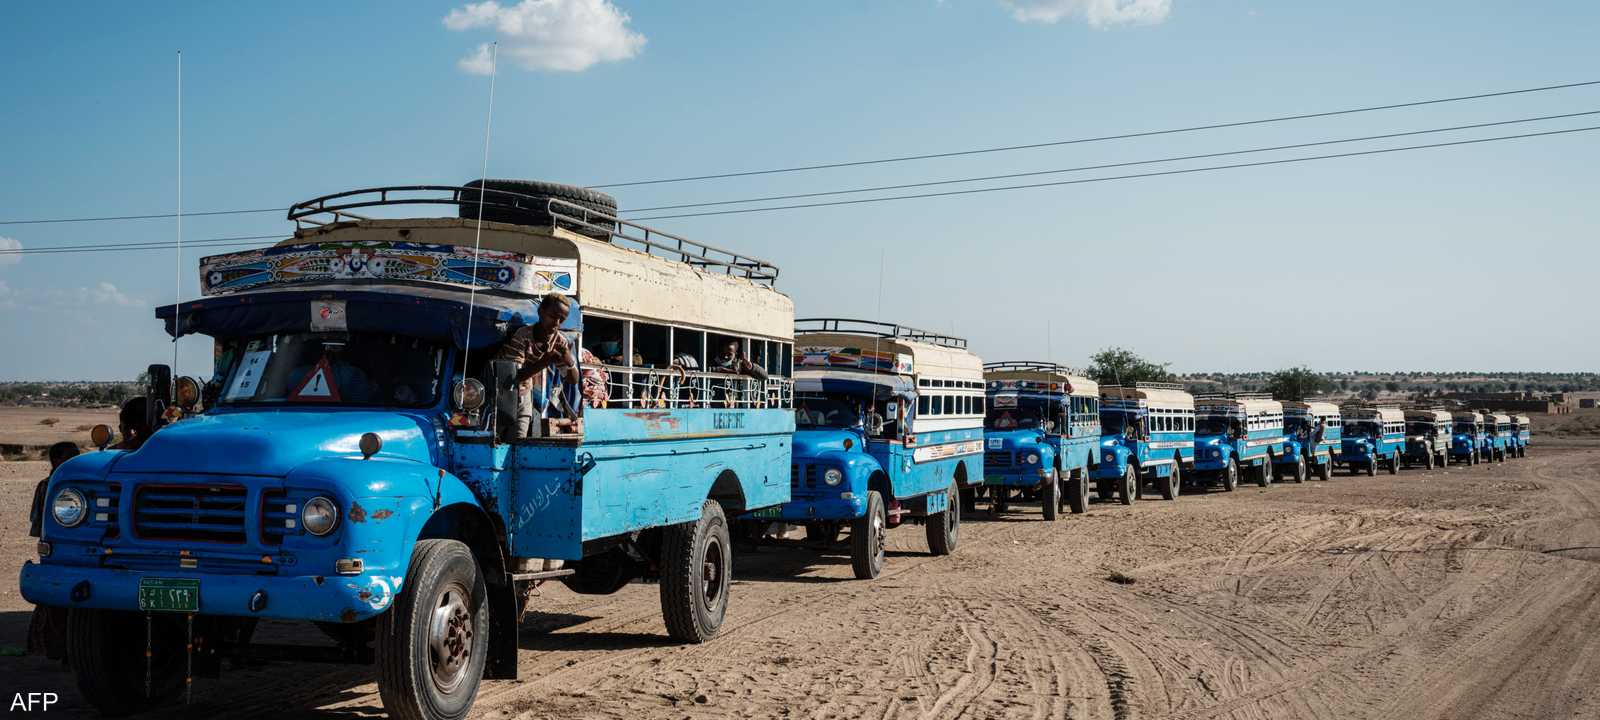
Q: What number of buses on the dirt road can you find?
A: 11